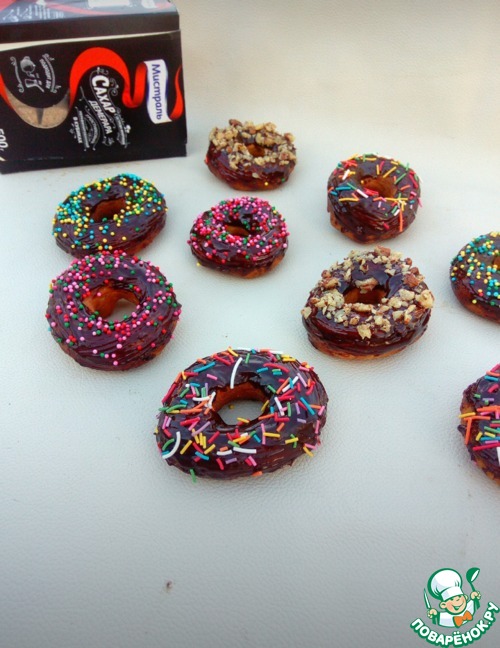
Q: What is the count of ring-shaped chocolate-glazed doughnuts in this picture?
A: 9